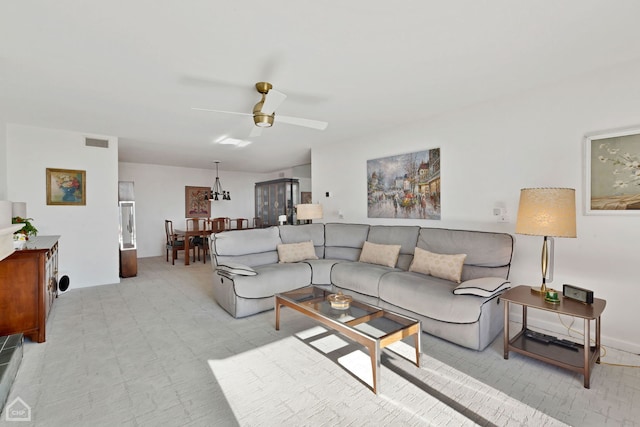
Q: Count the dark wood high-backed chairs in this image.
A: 6